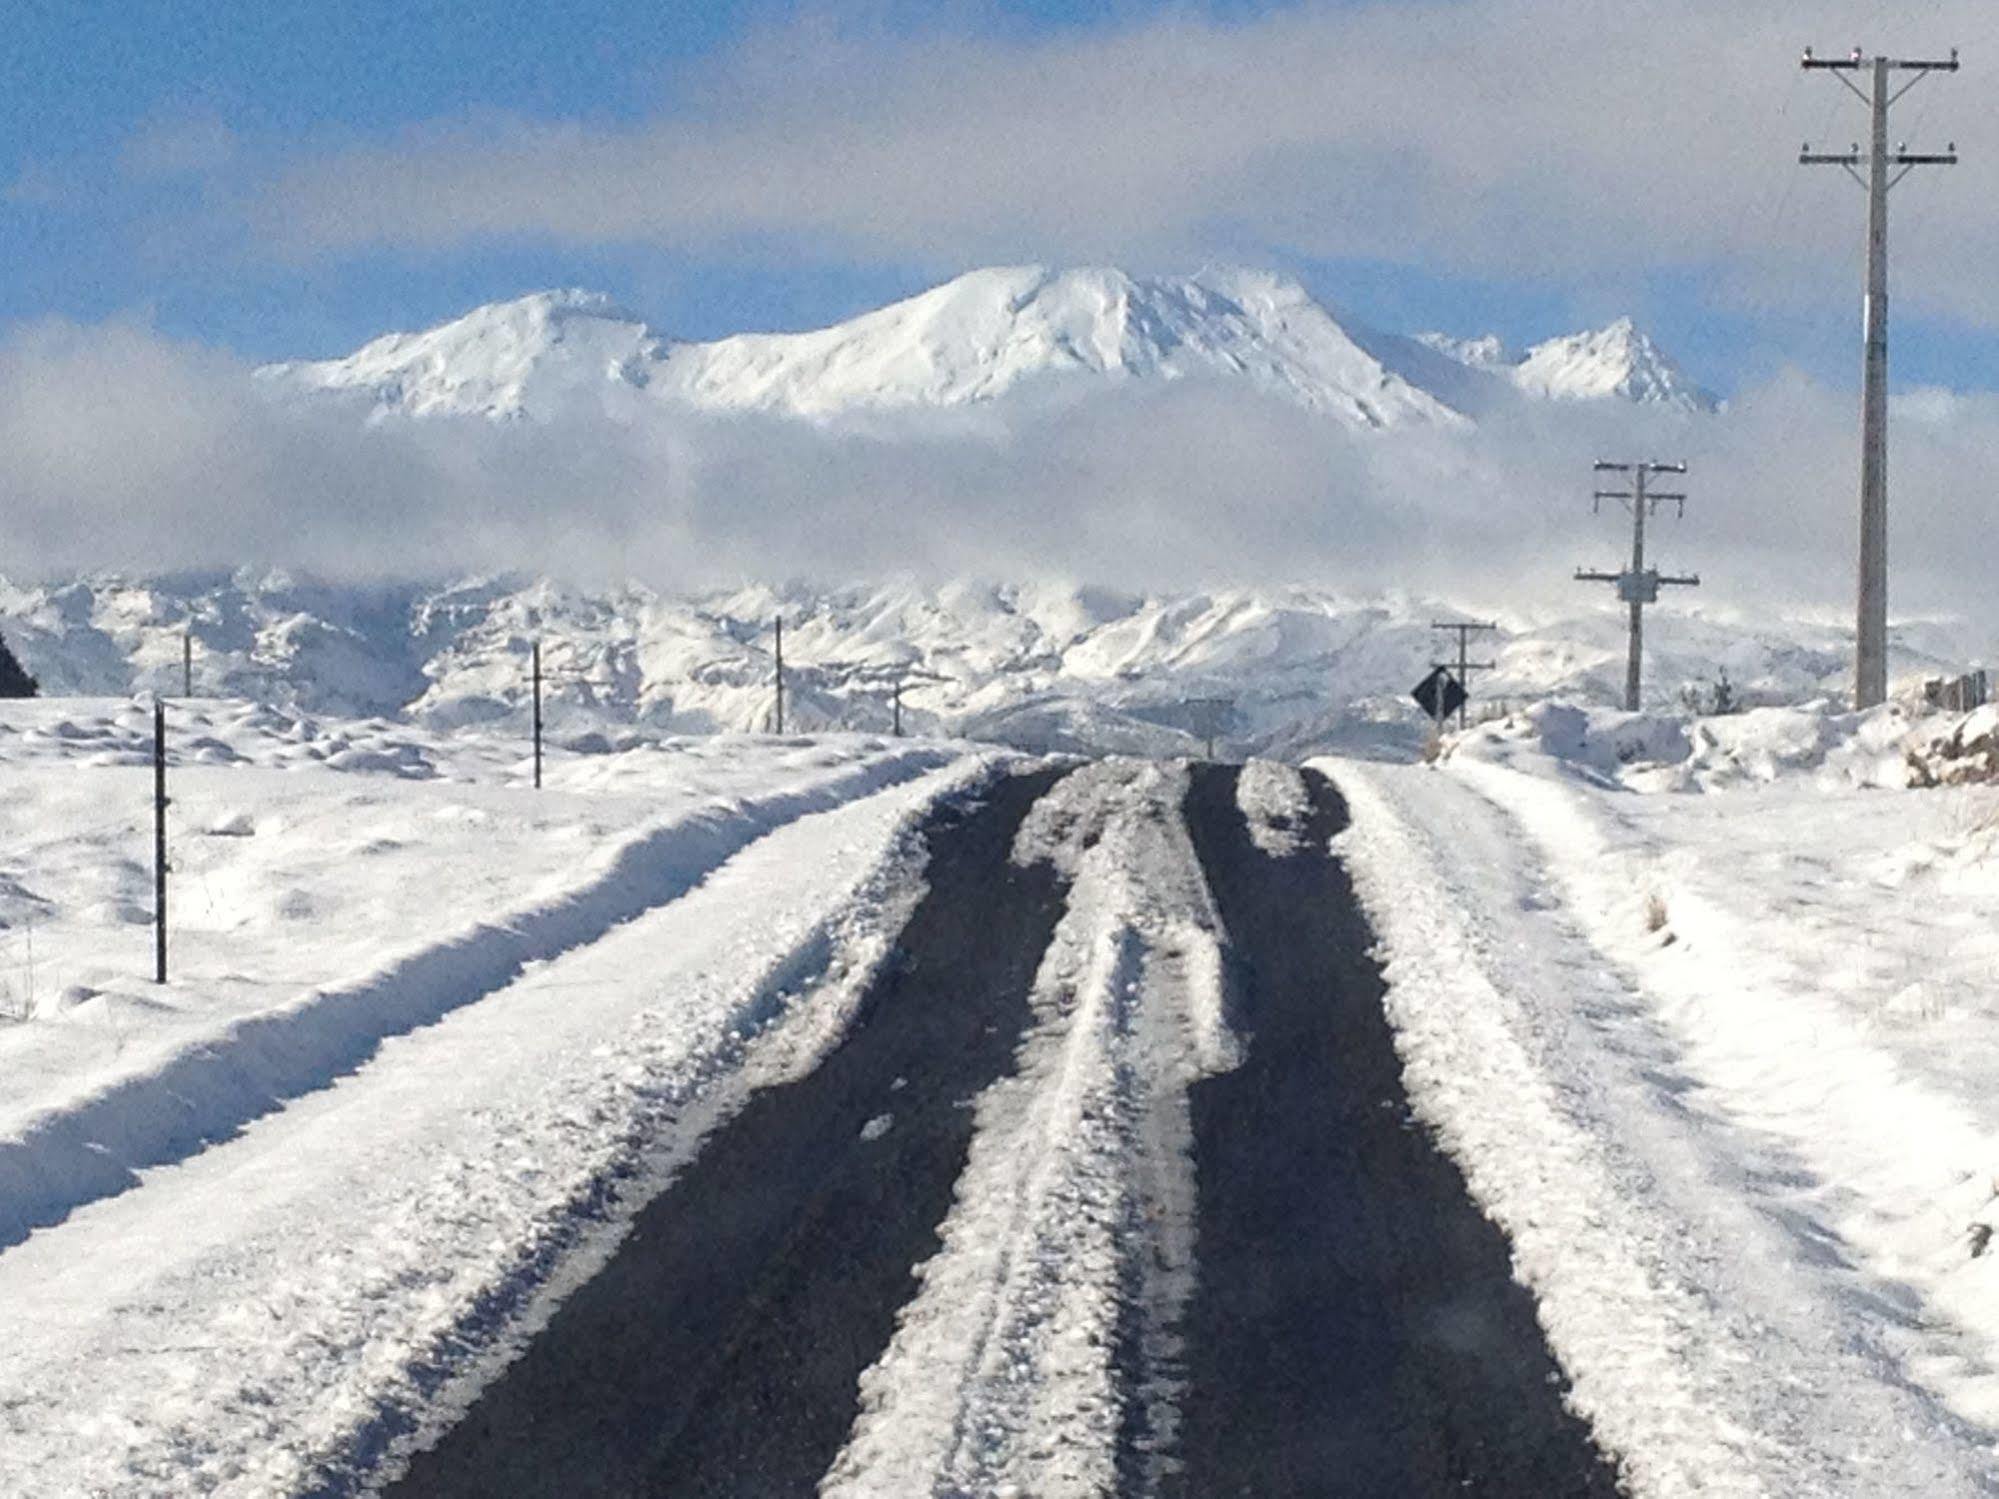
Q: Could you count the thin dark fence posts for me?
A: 5